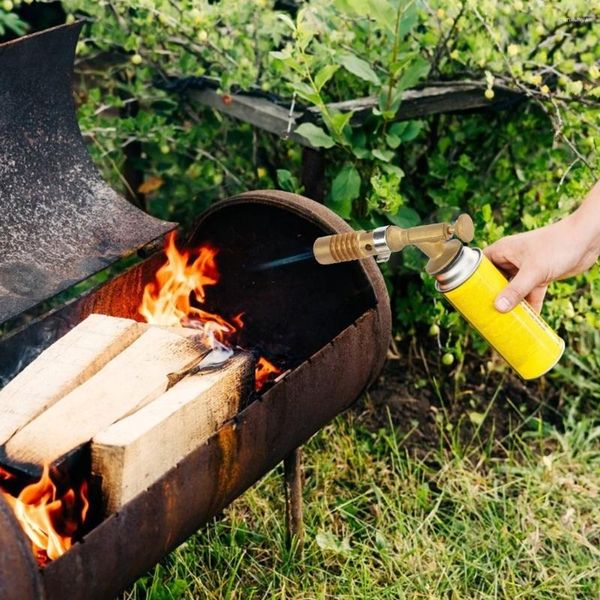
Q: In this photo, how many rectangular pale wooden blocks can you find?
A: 3